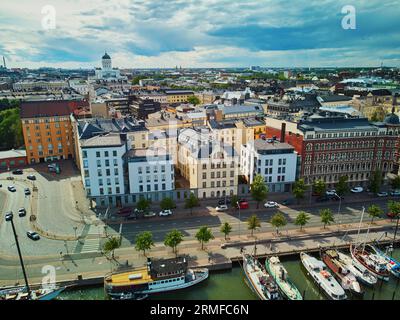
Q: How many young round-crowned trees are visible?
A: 11